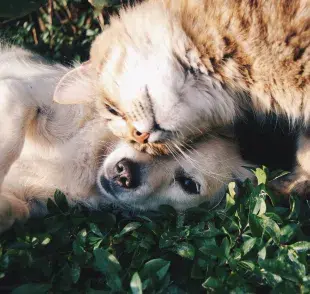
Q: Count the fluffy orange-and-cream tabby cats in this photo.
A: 1